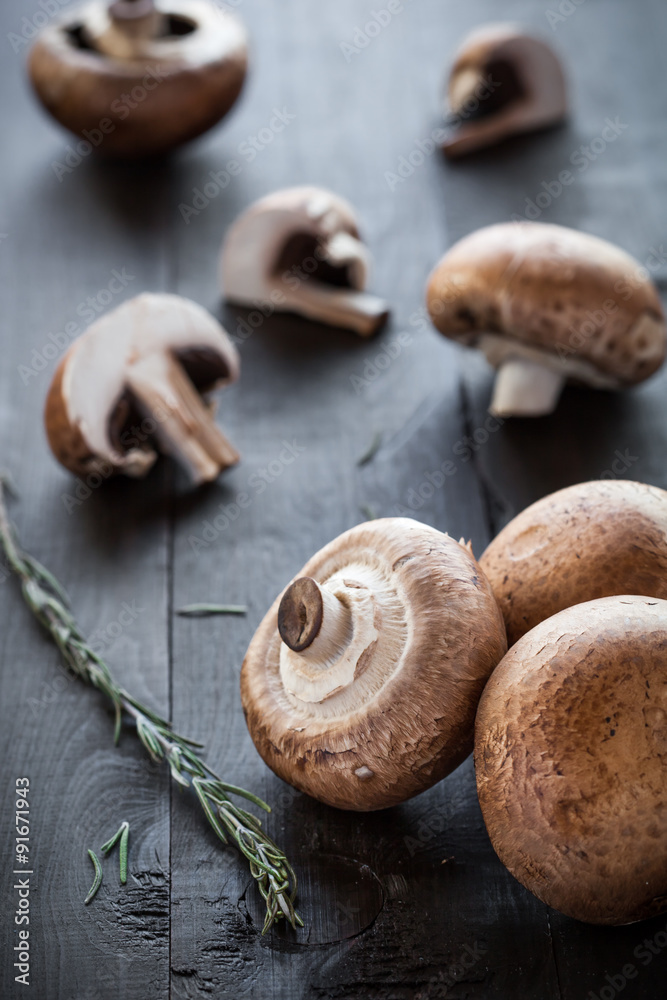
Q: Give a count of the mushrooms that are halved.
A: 3